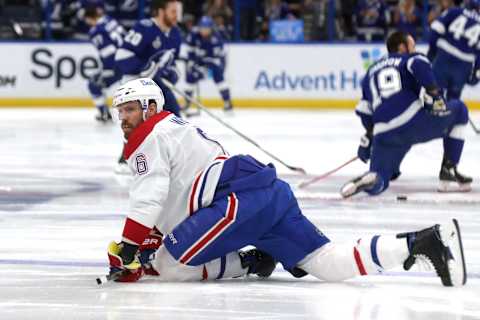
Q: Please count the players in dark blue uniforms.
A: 5